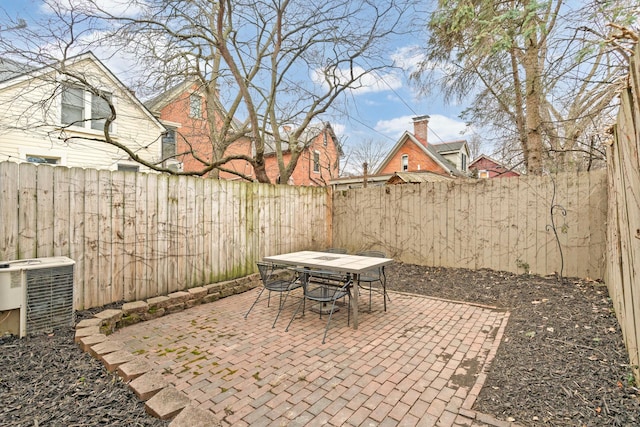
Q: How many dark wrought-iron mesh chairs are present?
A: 4